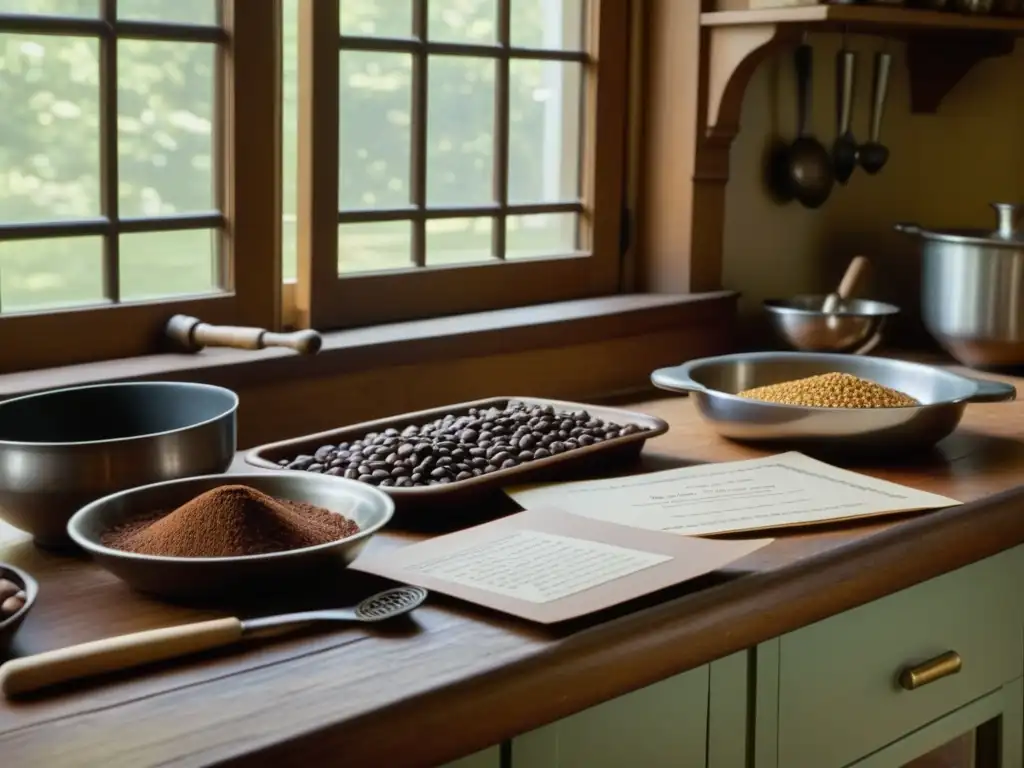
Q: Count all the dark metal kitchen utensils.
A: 3